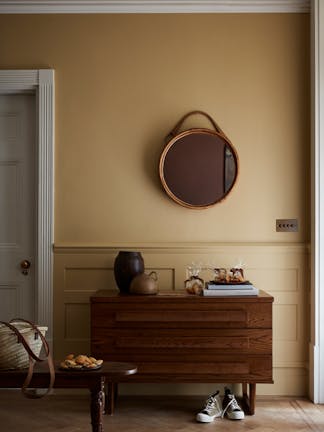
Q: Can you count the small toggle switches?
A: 4